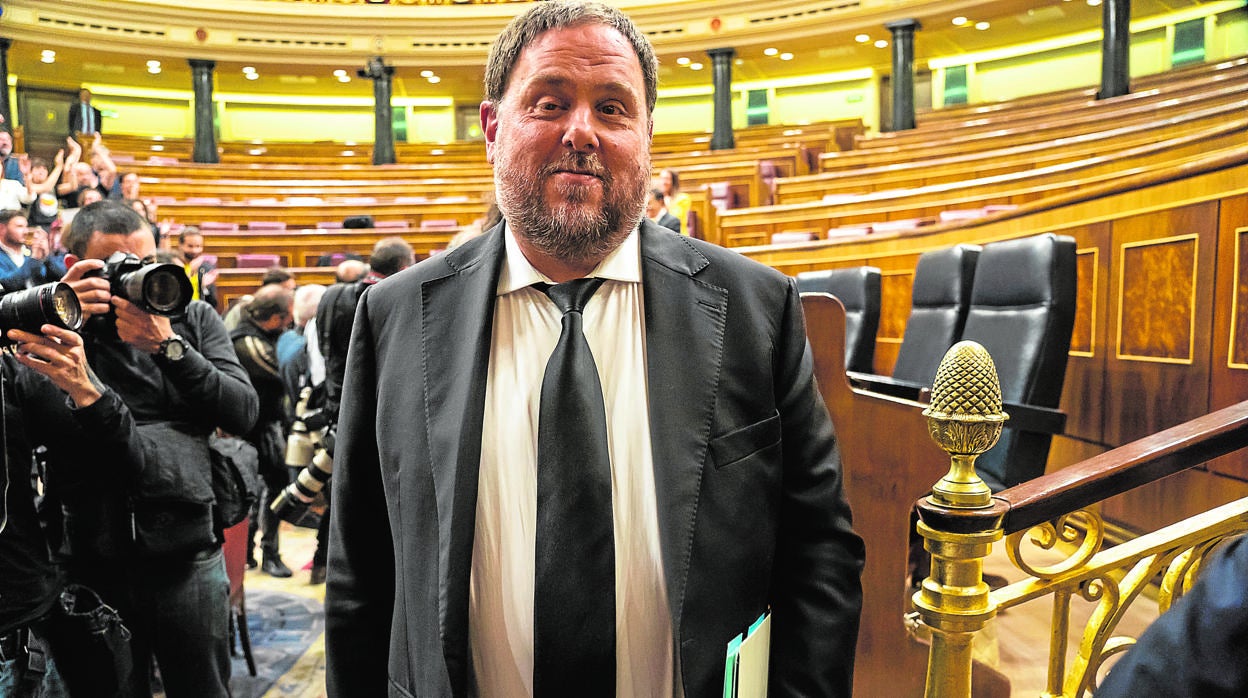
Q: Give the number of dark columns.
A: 6